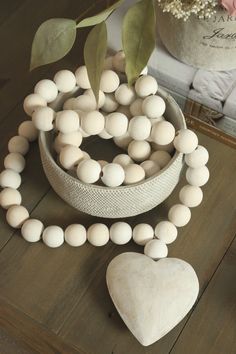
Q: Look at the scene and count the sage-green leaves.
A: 4